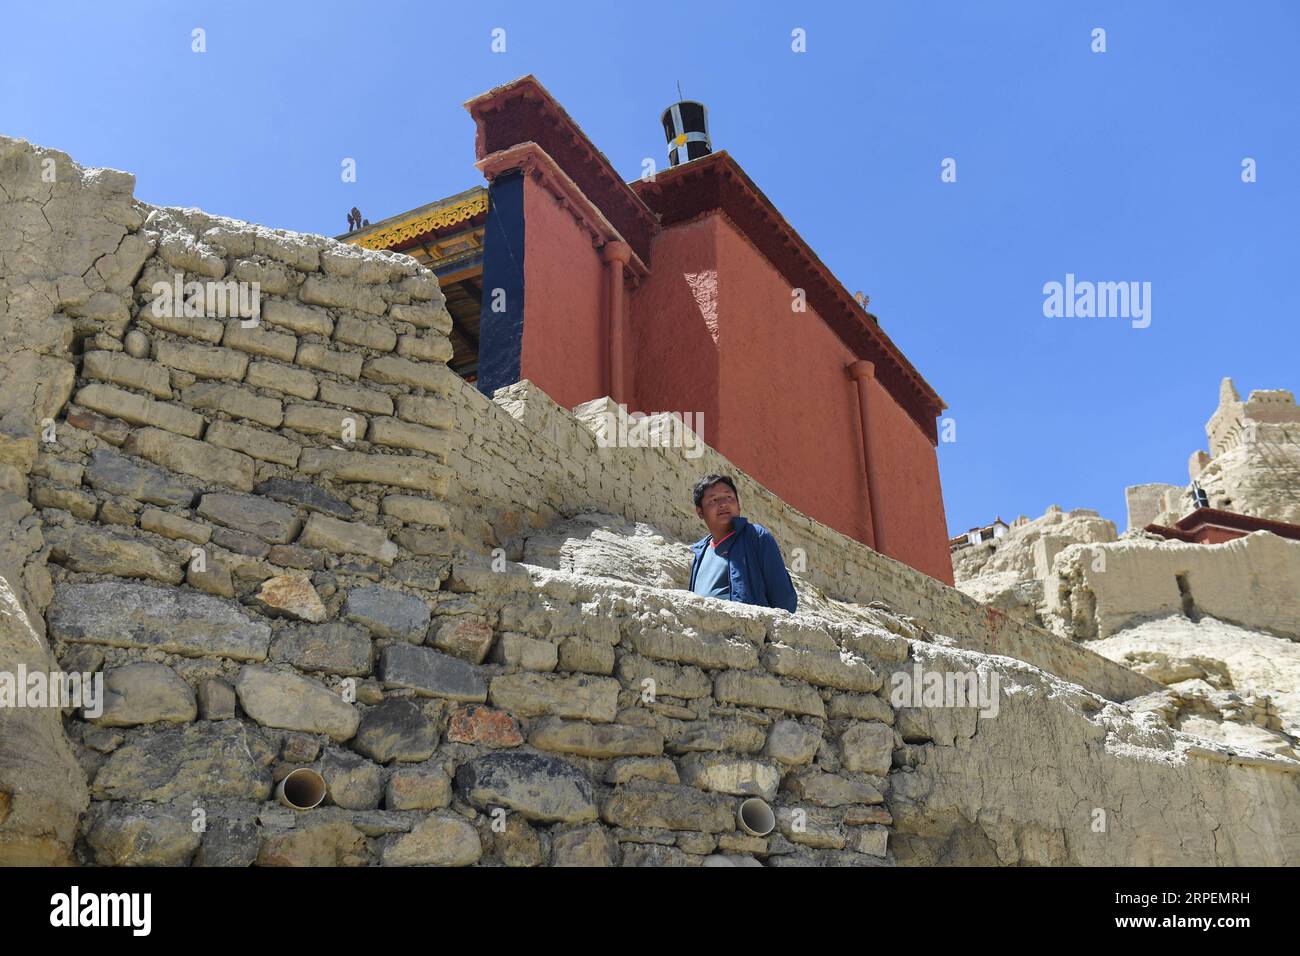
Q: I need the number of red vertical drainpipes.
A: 2